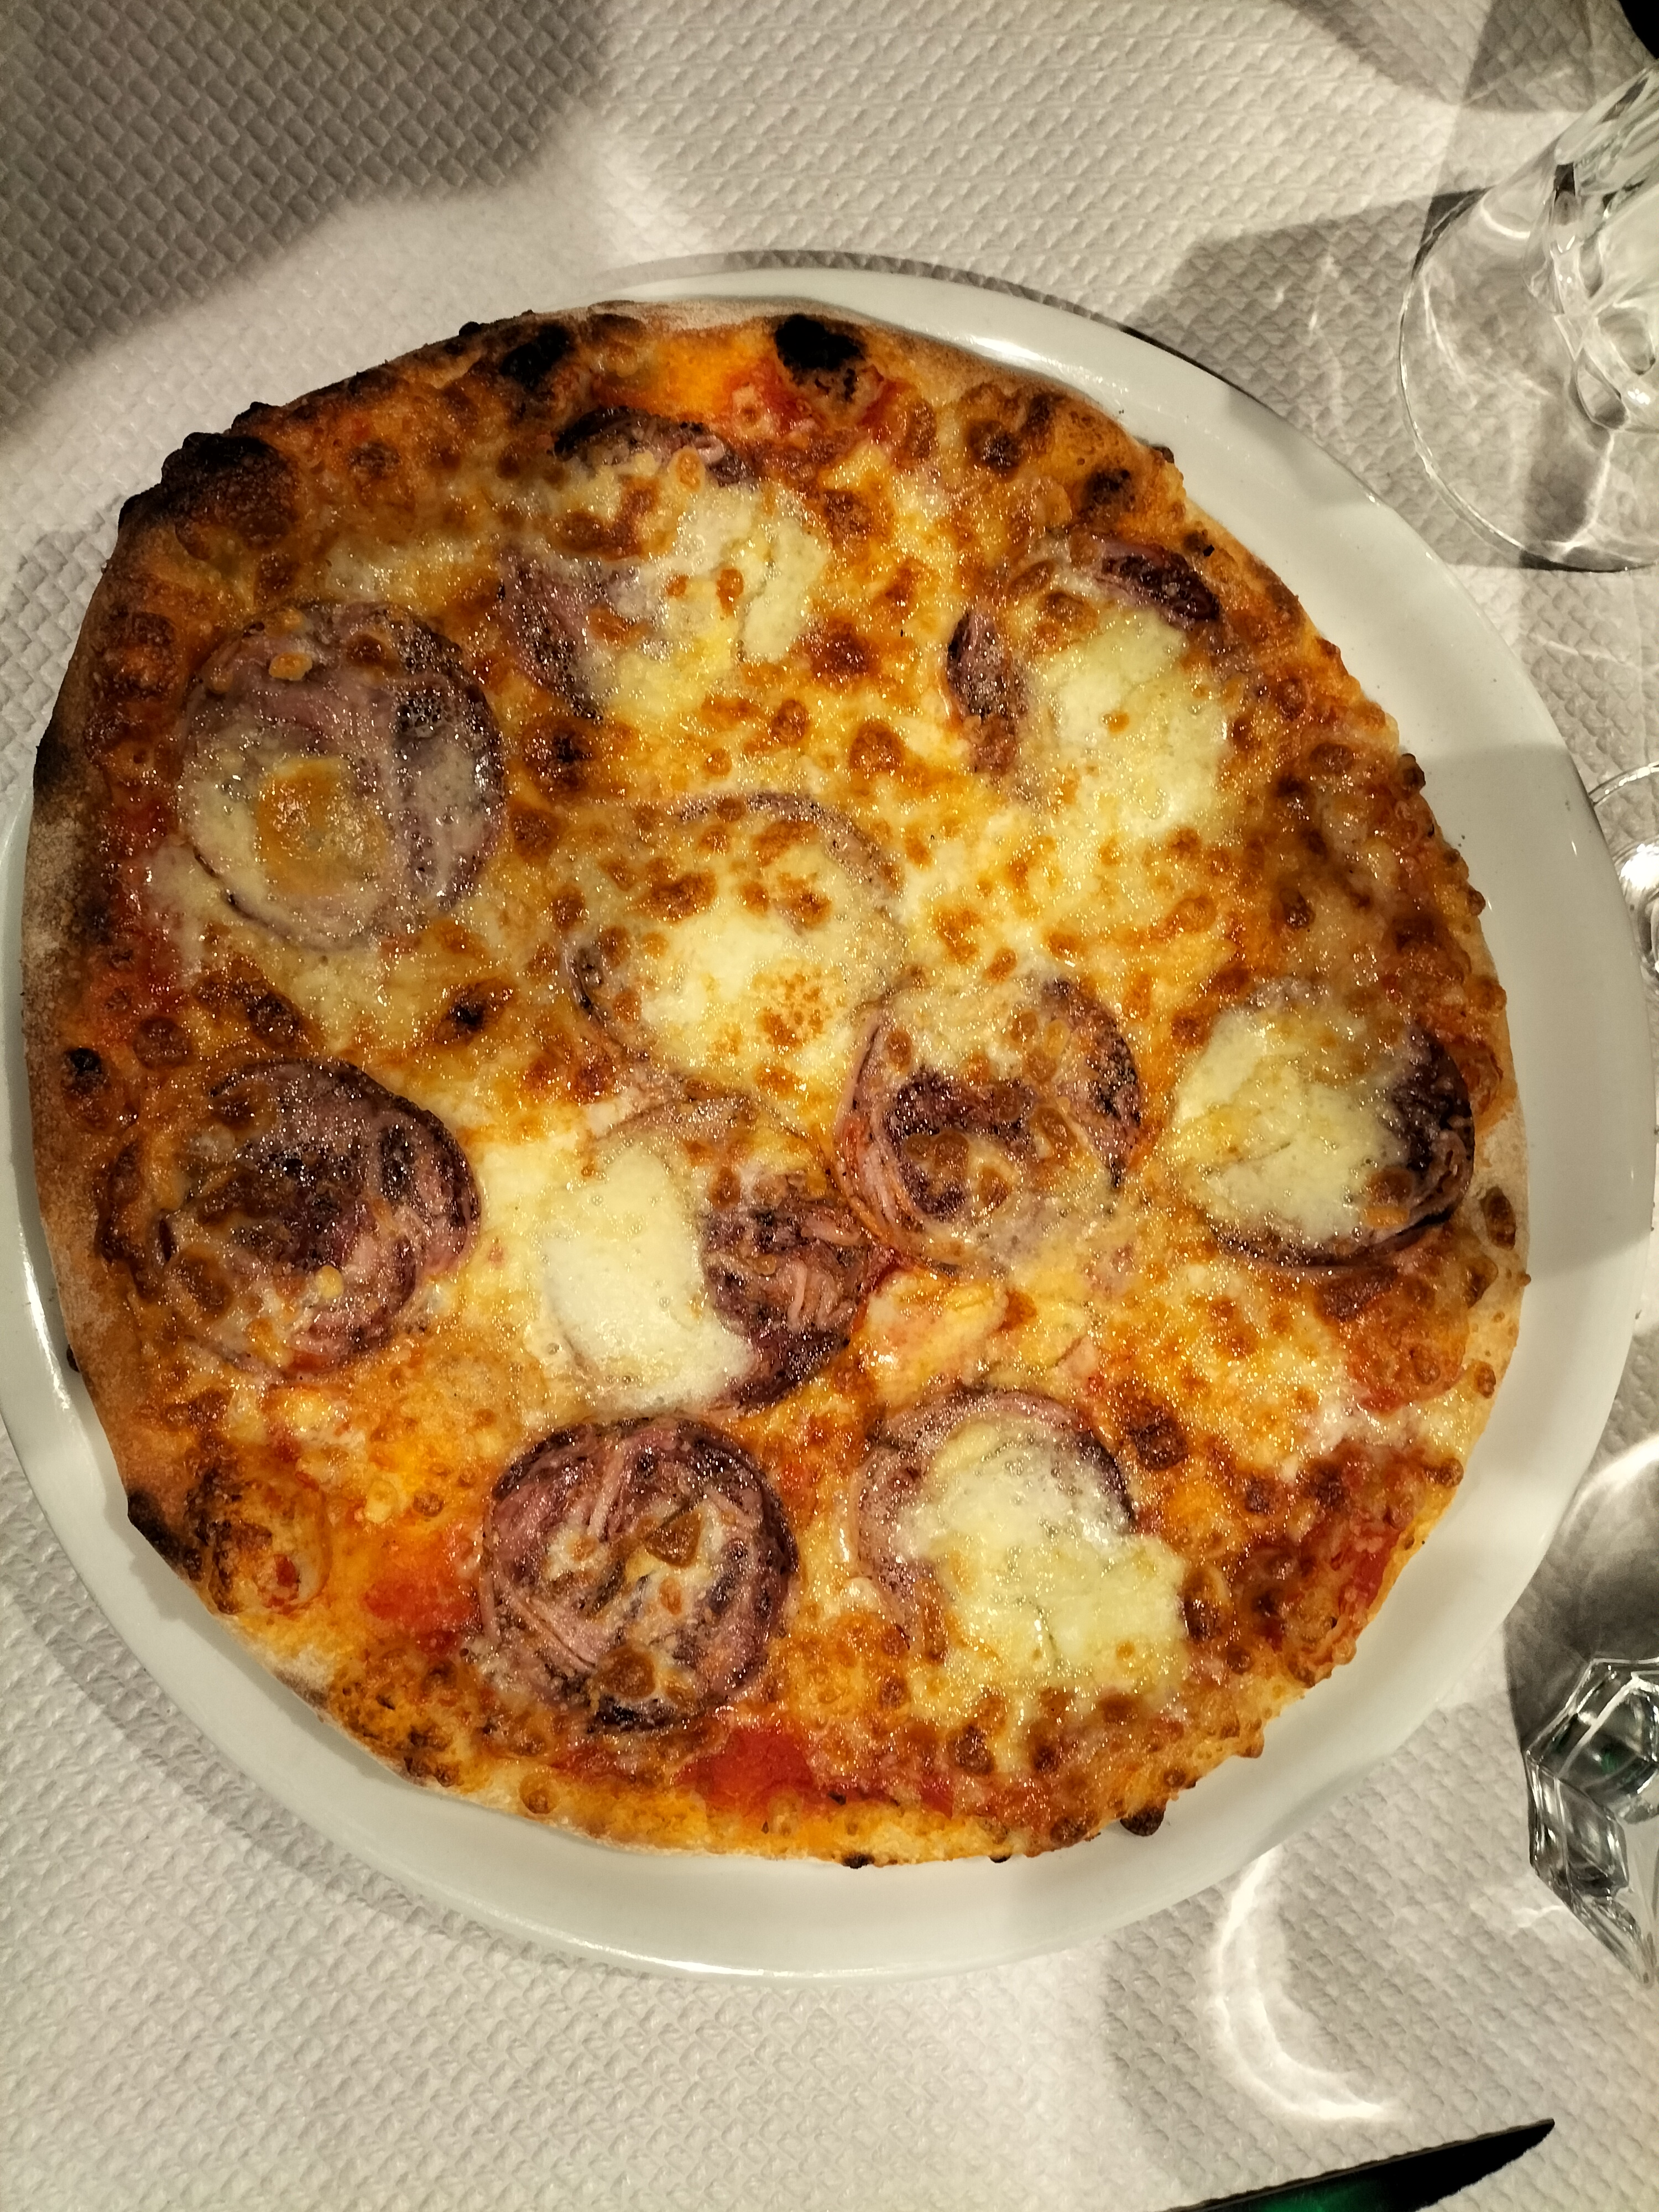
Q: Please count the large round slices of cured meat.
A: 10